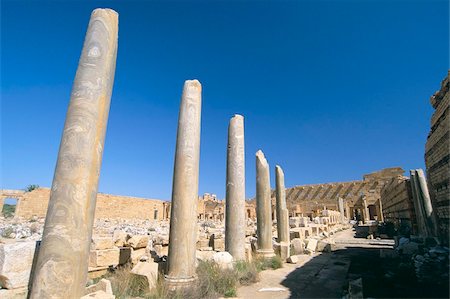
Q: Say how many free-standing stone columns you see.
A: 5